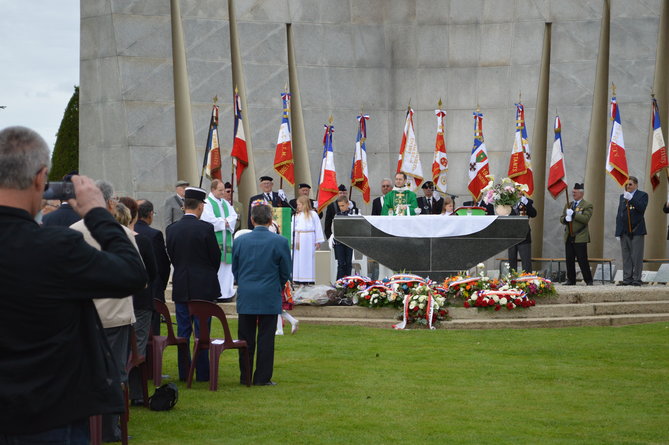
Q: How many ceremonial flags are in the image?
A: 12